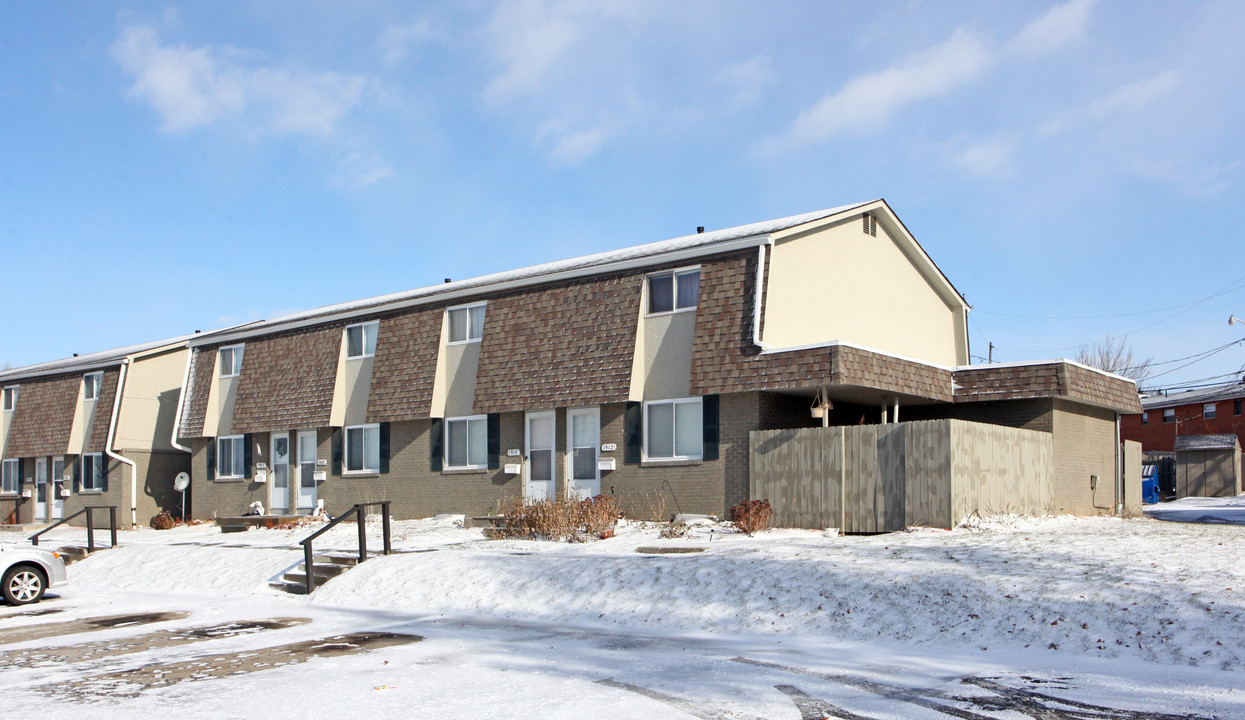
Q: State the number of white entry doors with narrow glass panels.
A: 6